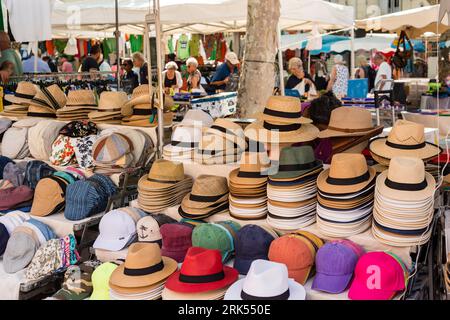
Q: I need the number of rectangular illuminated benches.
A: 0